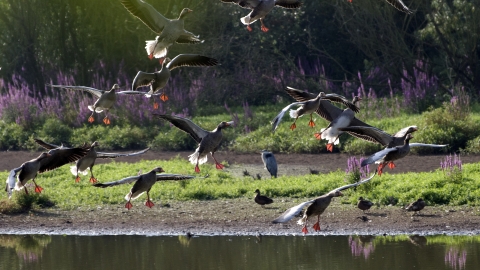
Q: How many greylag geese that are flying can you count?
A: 14